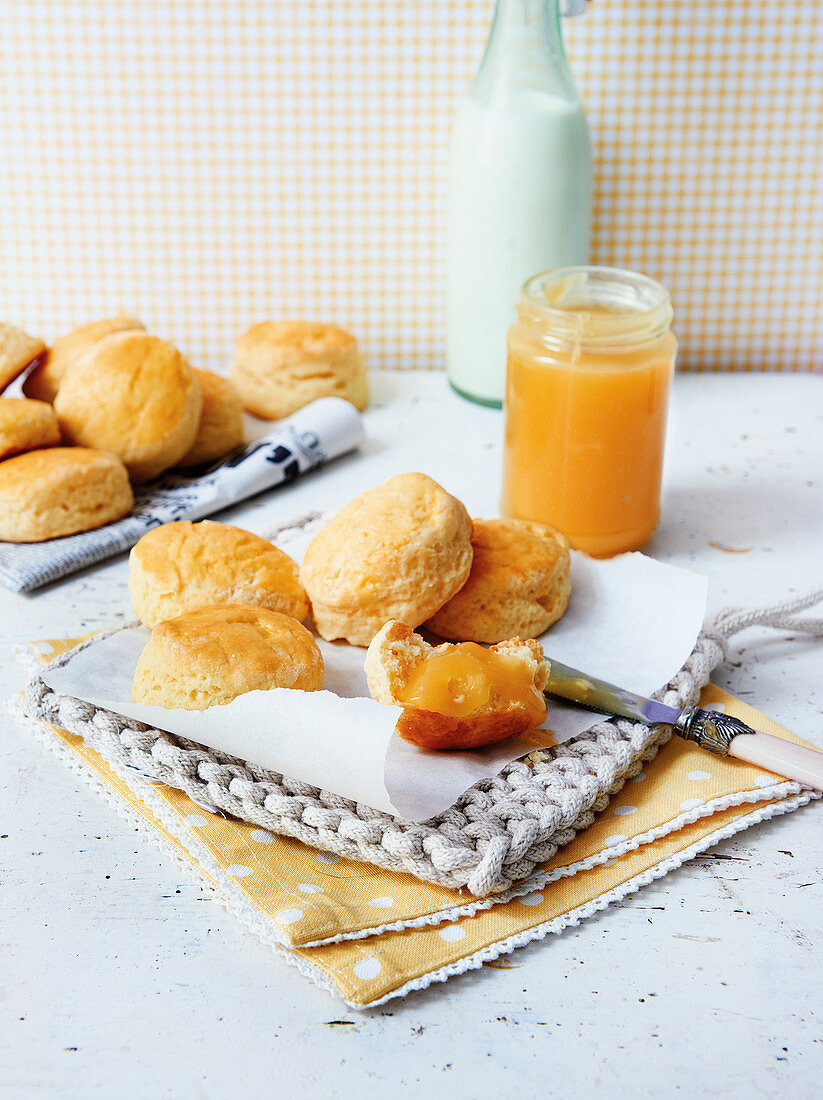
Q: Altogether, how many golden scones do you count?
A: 12